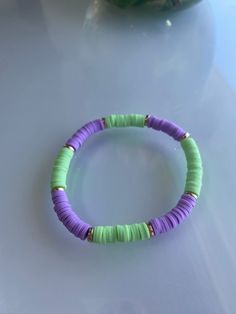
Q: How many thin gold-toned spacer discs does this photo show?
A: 8